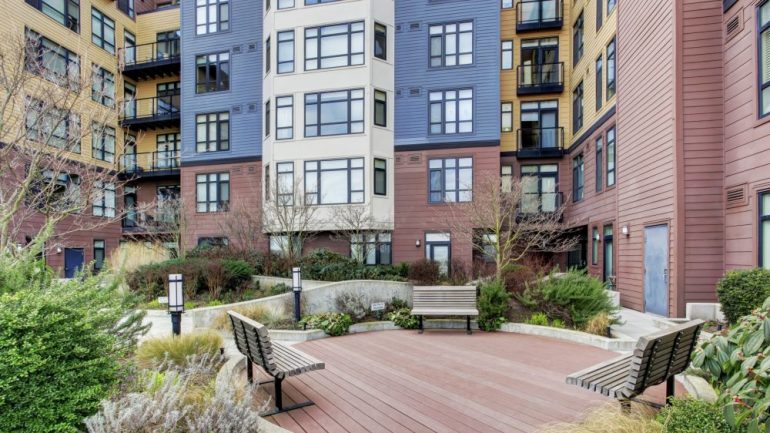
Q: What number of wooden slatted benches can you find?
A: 3